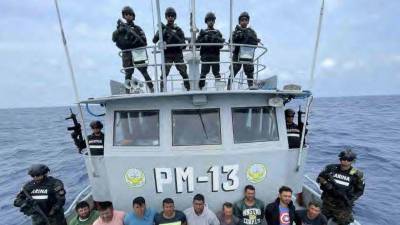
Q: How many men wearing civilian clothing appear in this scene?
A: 9